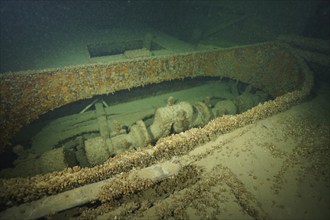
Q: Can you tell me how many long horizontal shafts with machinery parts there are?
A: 1